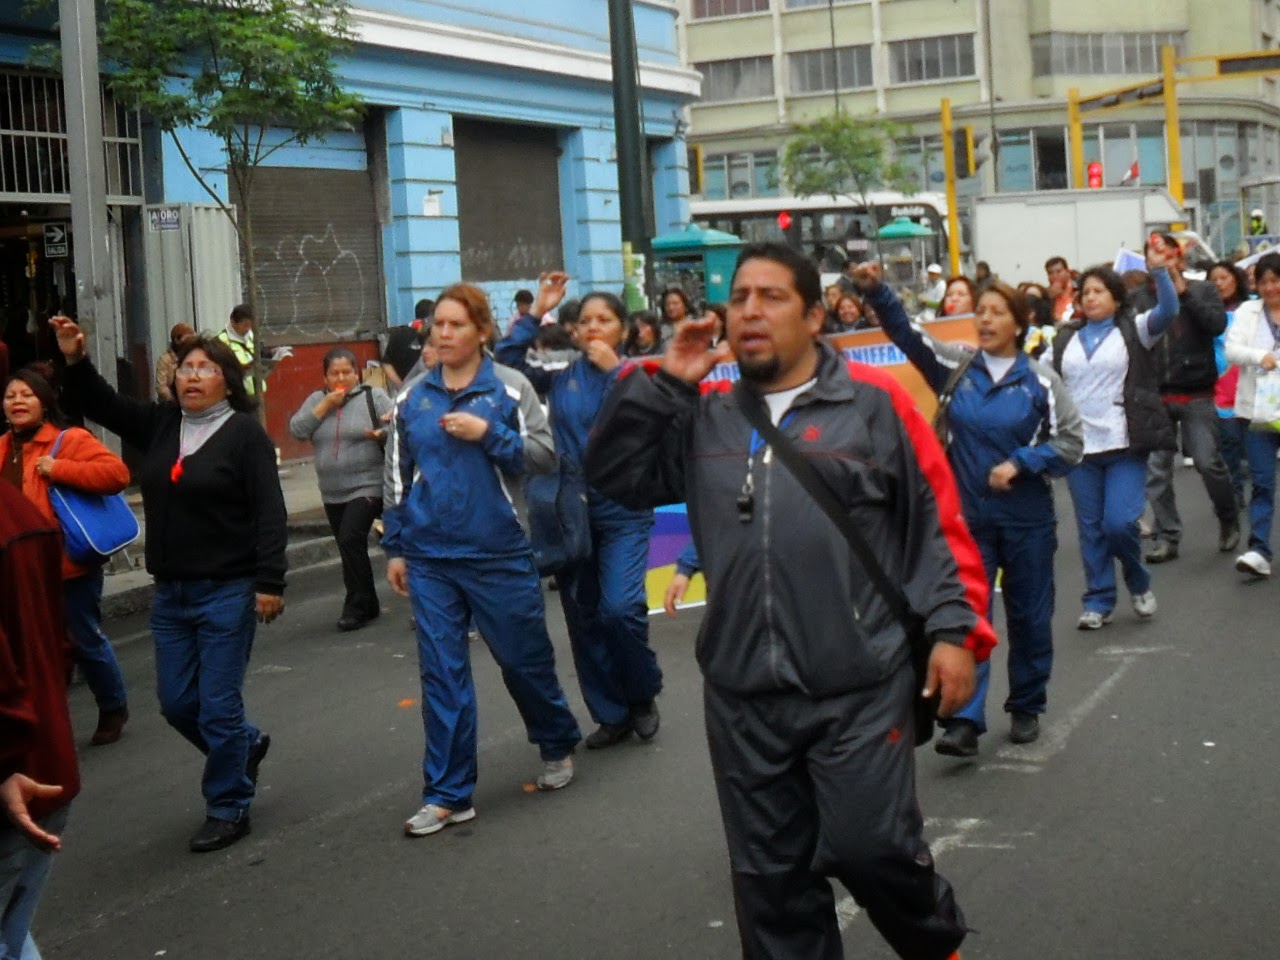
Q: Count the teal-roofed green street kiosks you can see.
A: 2